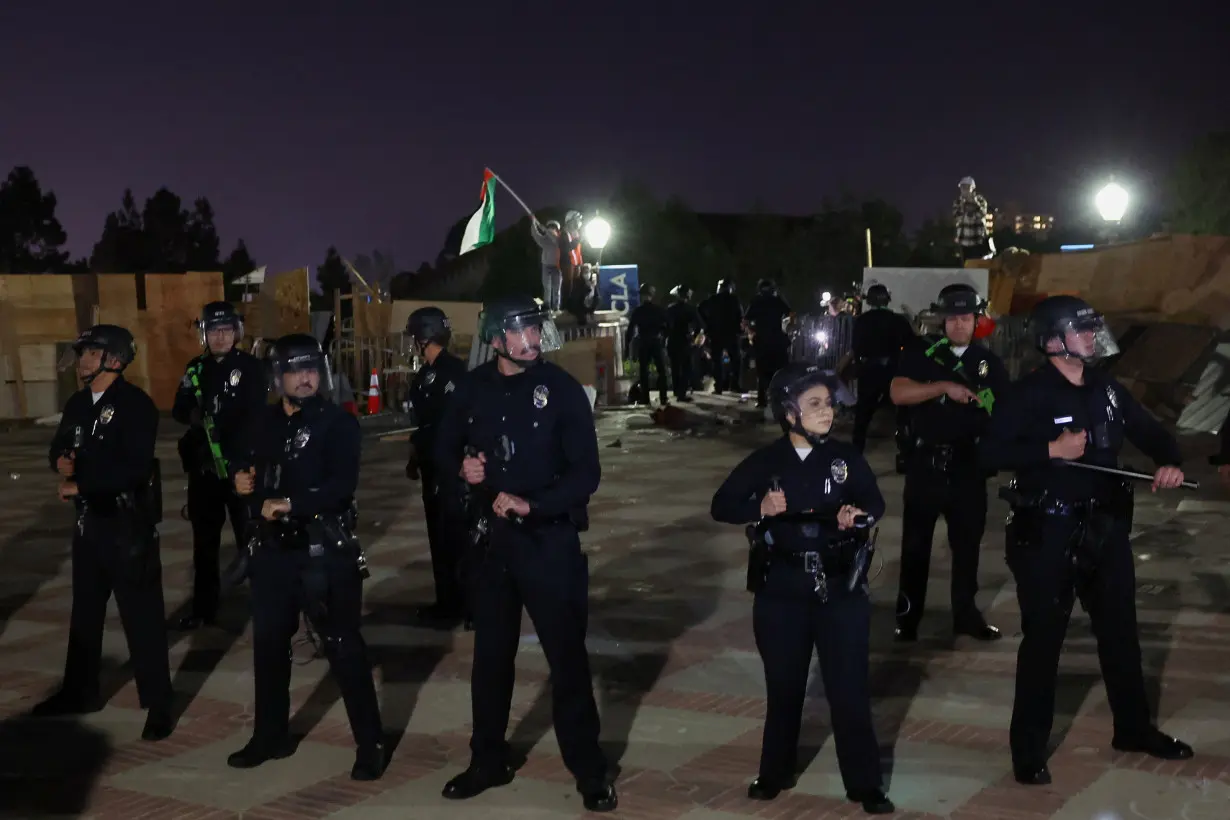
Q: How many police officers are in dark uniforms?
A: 13